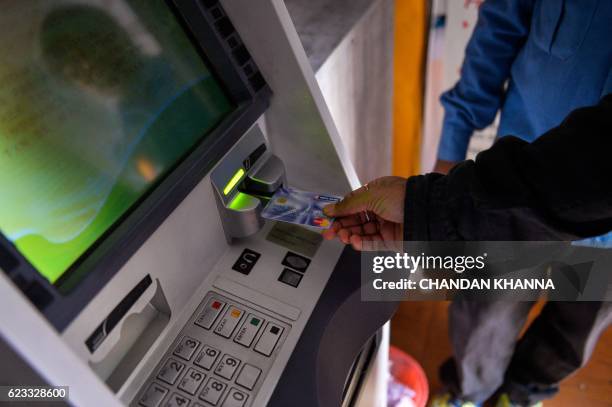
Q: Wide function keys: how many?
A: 4